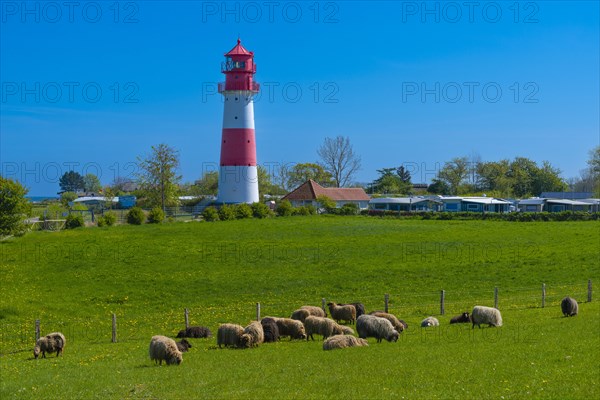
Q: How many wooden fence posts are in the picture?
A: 10